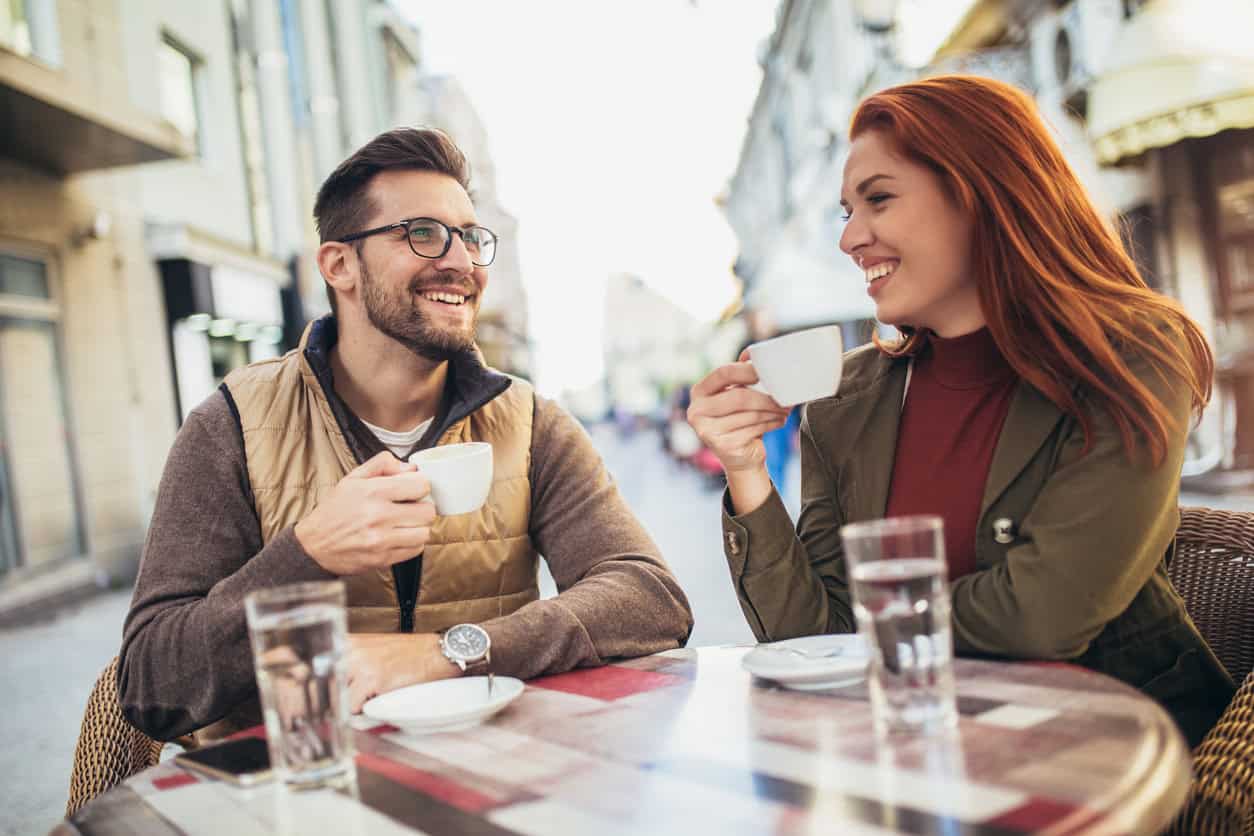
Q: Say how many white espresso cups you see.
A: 2